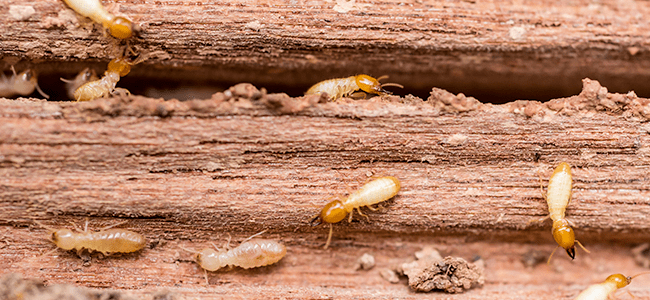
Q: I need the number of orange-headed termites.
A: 6